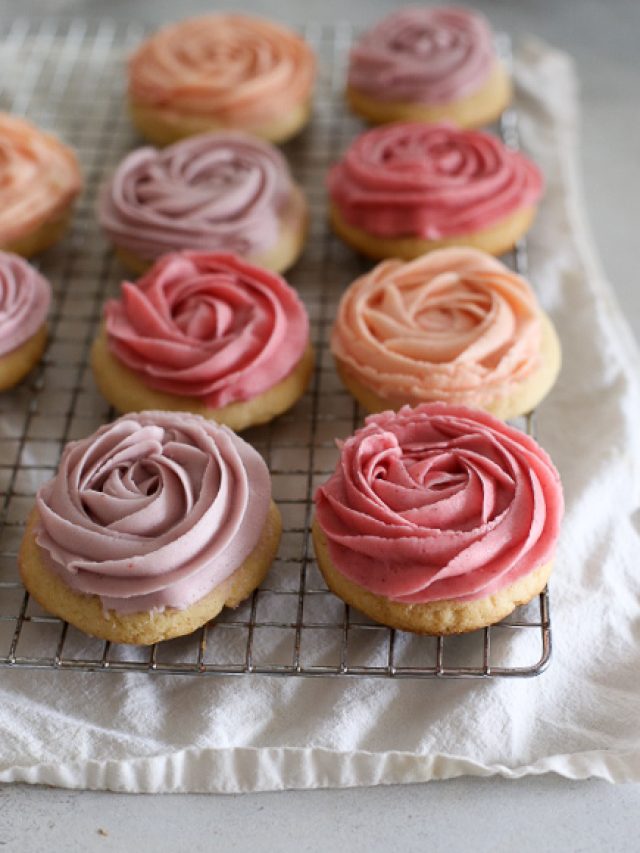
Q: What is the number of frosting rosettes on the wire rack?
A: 10